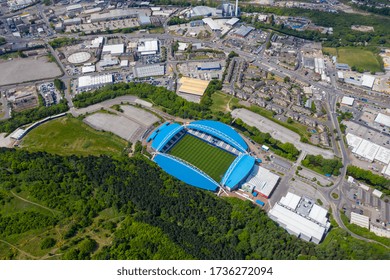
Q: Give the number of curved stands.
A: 4